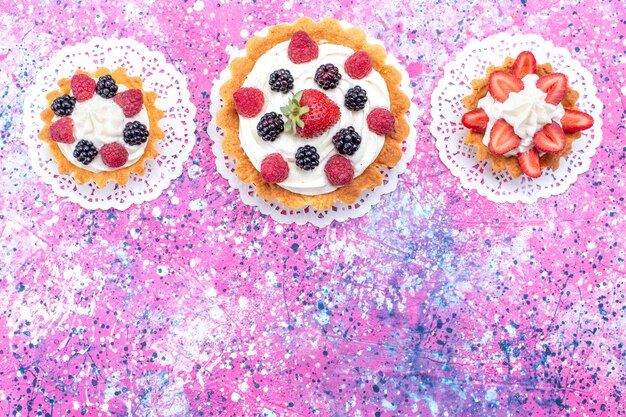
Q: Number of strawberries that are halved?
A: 8